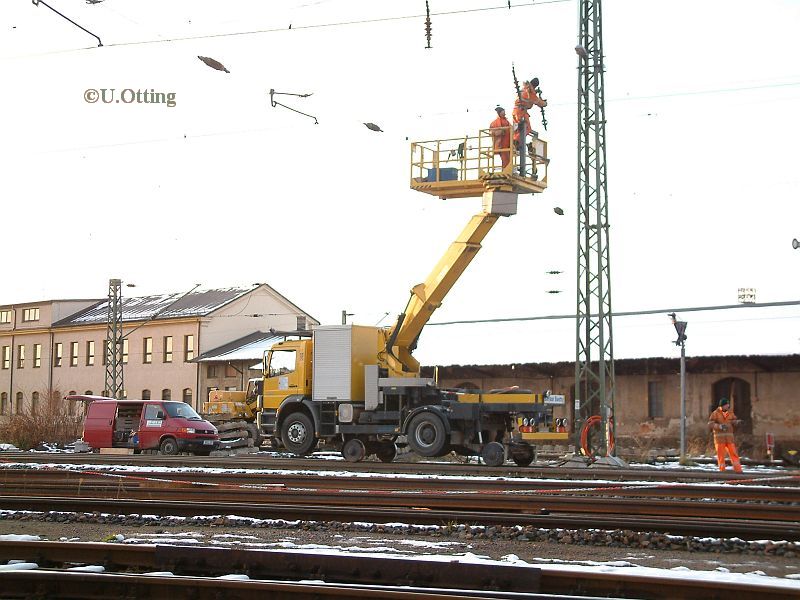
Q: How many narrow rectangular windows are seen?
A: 11